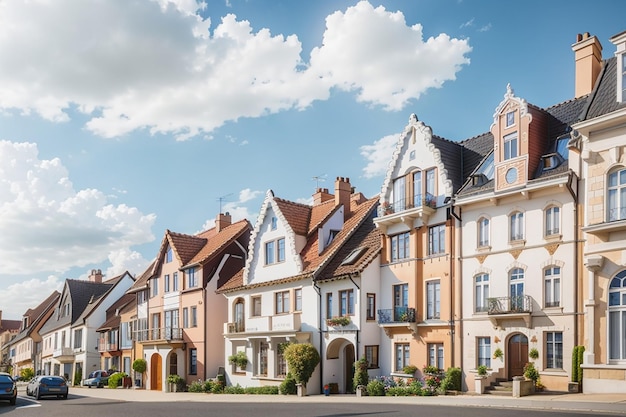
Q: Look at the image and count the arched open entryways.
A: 1